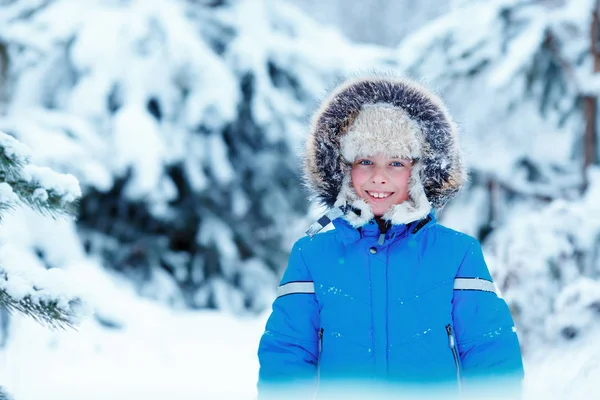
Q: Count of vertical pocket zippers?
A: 2